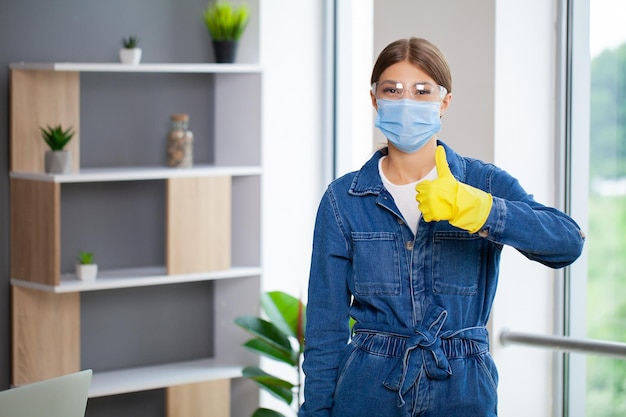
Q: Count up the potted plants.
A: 5